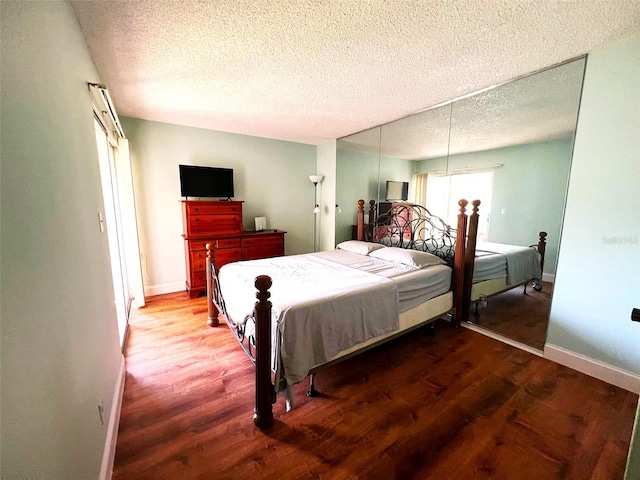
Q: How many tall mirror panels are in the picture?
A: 3